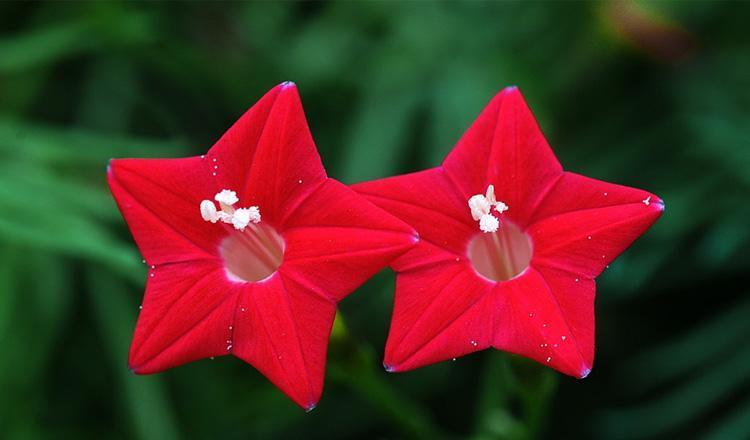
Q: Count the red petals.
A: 10